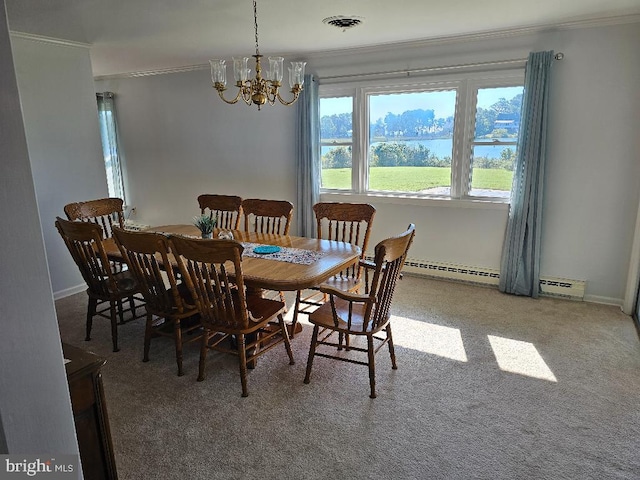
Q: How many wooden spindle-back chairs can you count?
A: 8